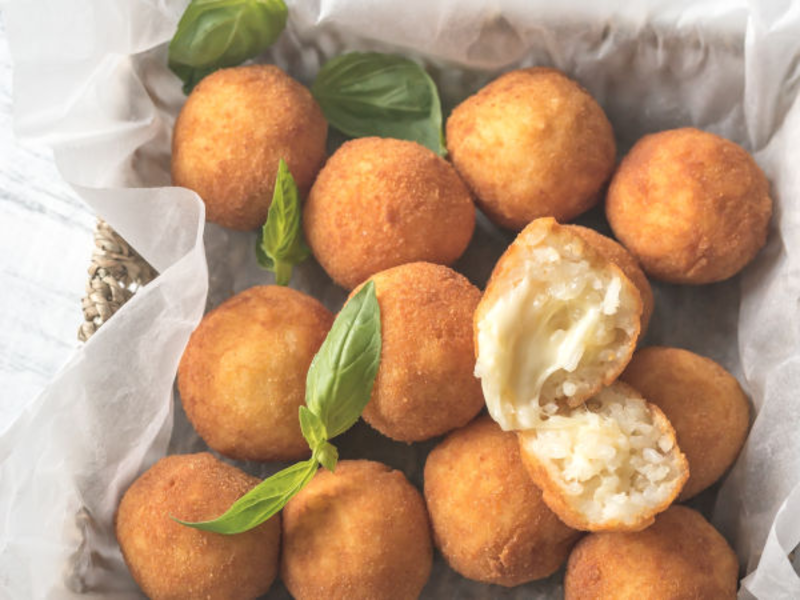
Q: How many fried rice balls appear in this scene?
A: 13